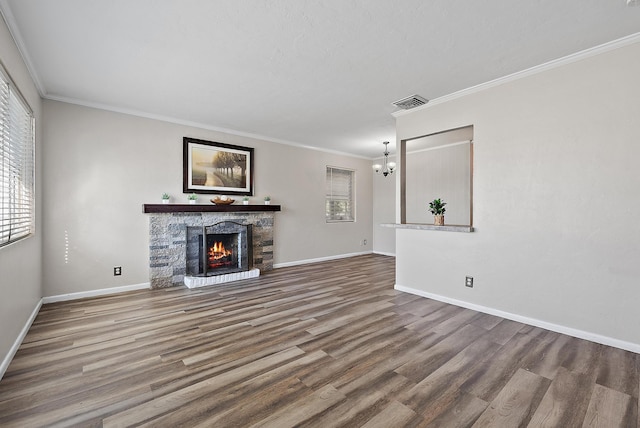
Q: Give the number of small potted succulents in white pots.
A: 4